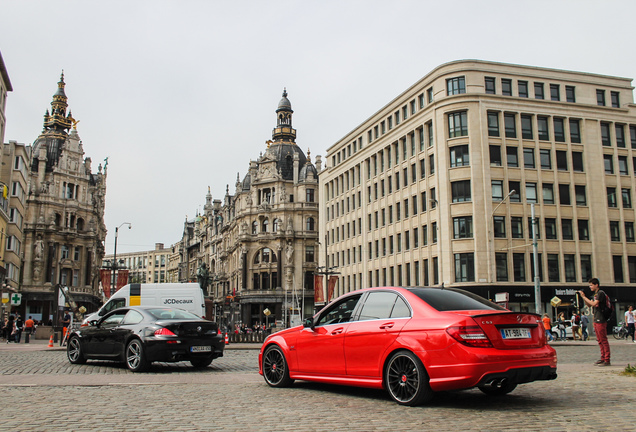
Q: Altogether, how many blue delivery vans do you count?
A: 0